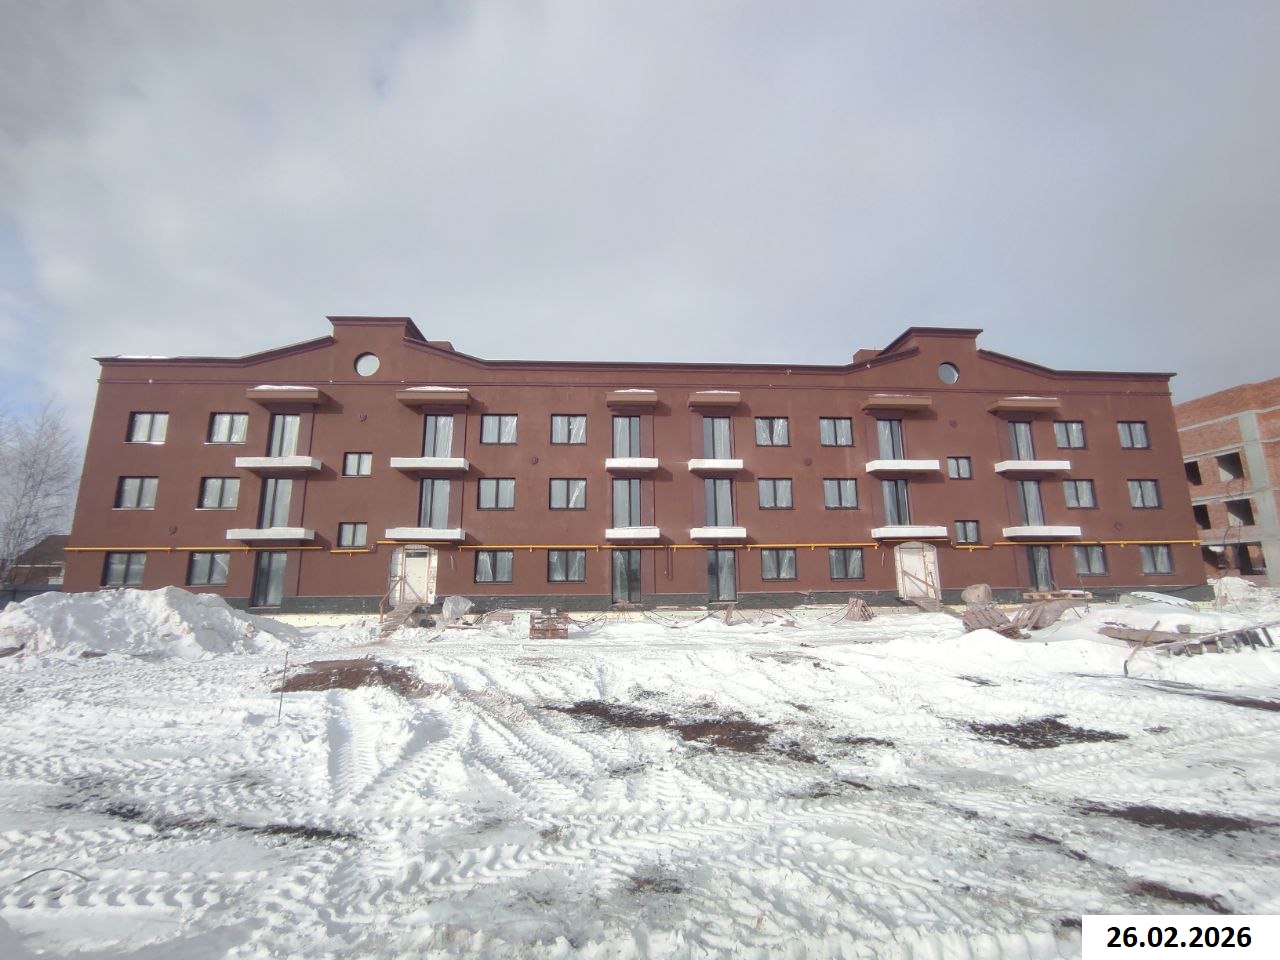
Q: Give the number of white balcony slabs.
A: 12